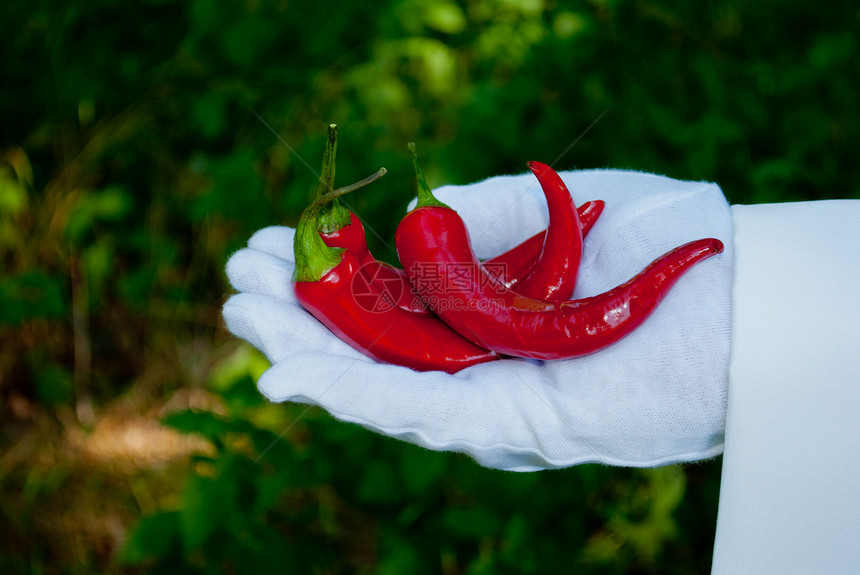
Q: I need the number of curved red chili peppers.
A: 3